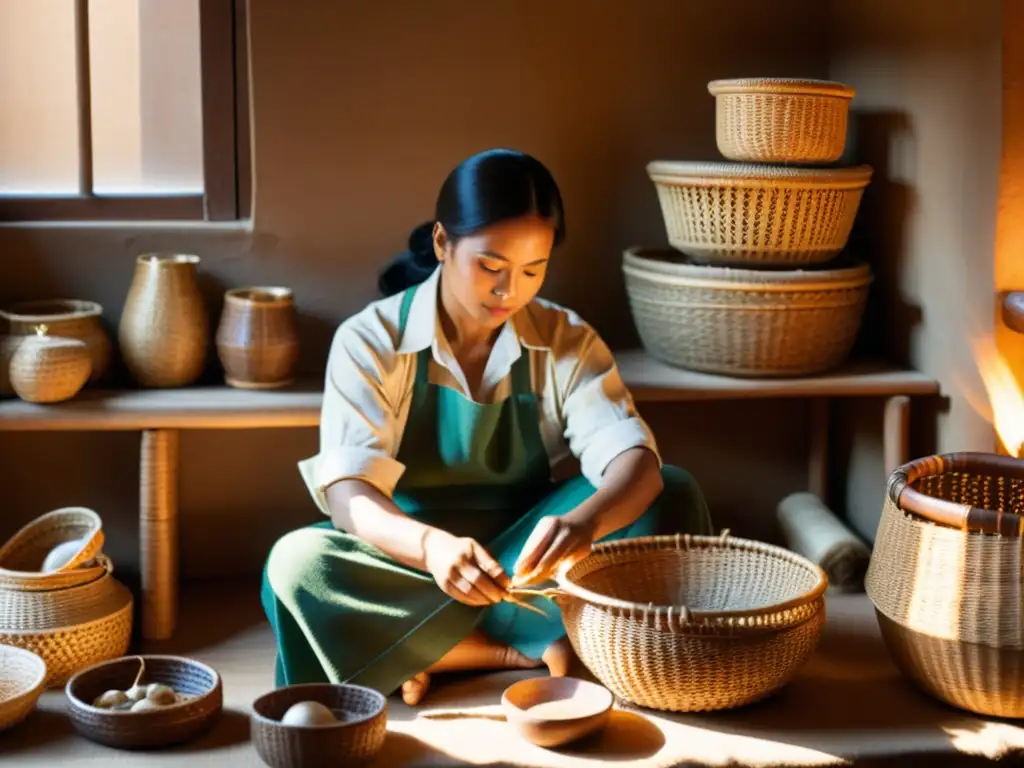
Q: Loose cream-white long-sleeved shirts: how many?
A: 1